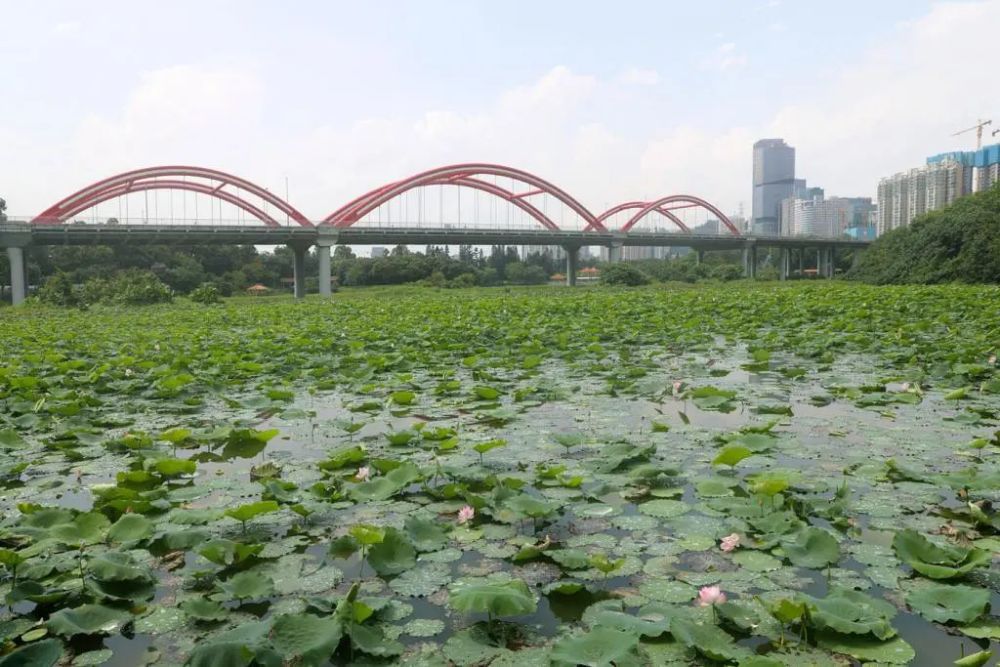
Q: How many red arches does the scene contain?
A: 6